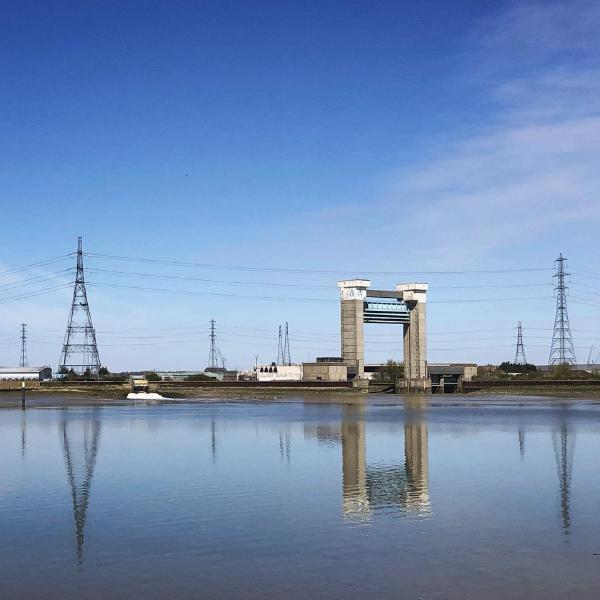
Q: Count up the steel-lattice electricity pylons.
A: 7